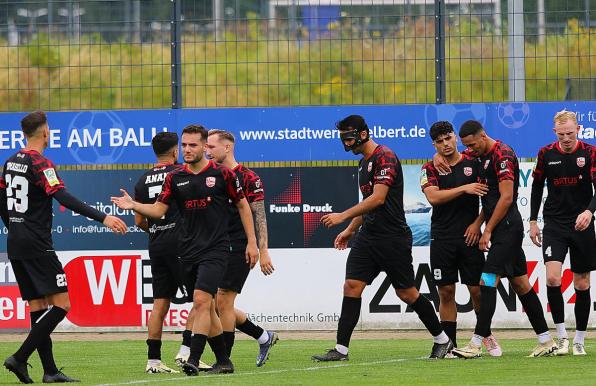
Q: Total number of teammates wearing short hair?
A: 8